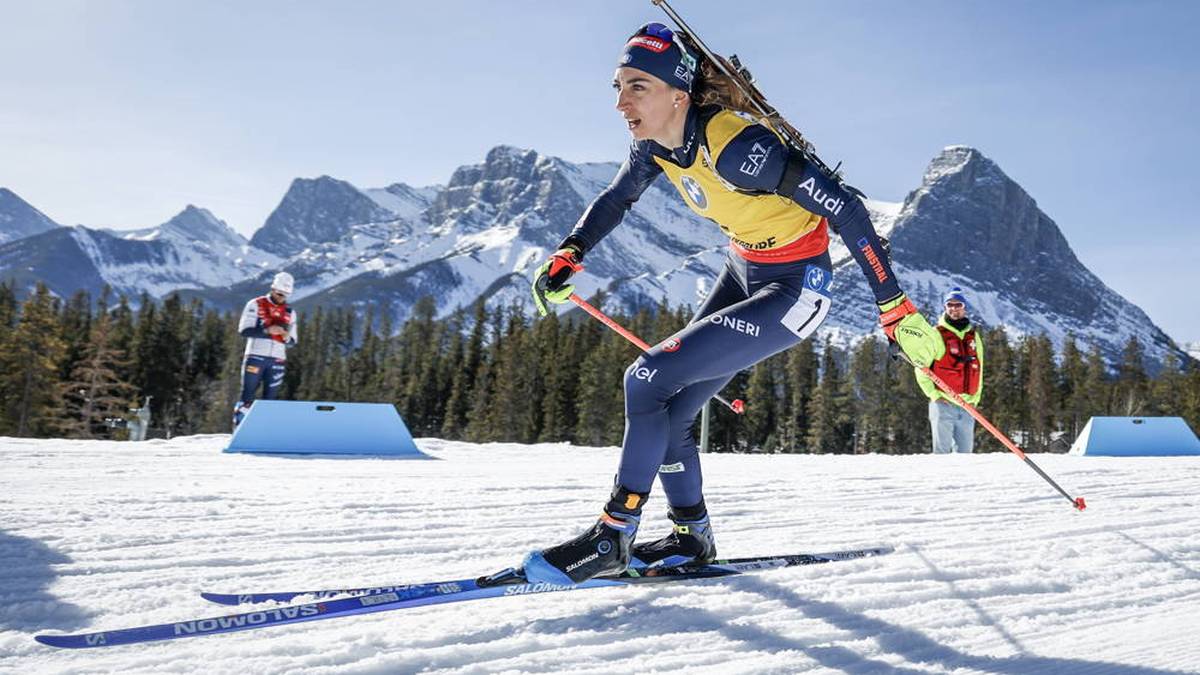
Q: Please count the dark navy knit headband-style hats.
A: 1